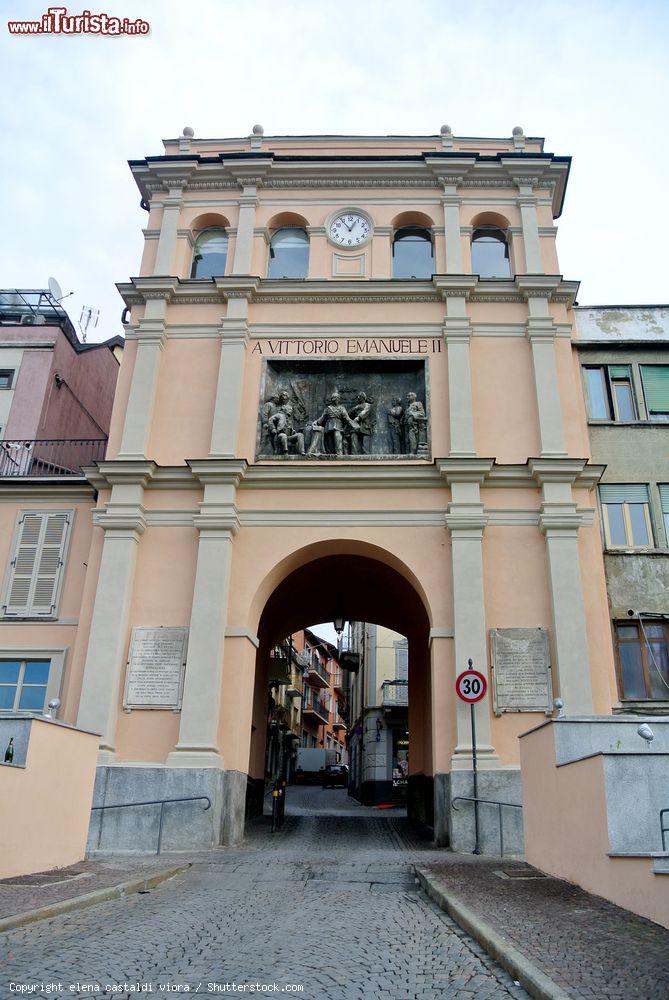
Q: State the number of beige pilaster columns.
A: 12